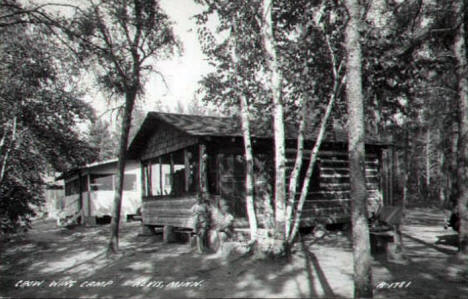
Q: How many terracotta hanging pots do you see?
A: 0